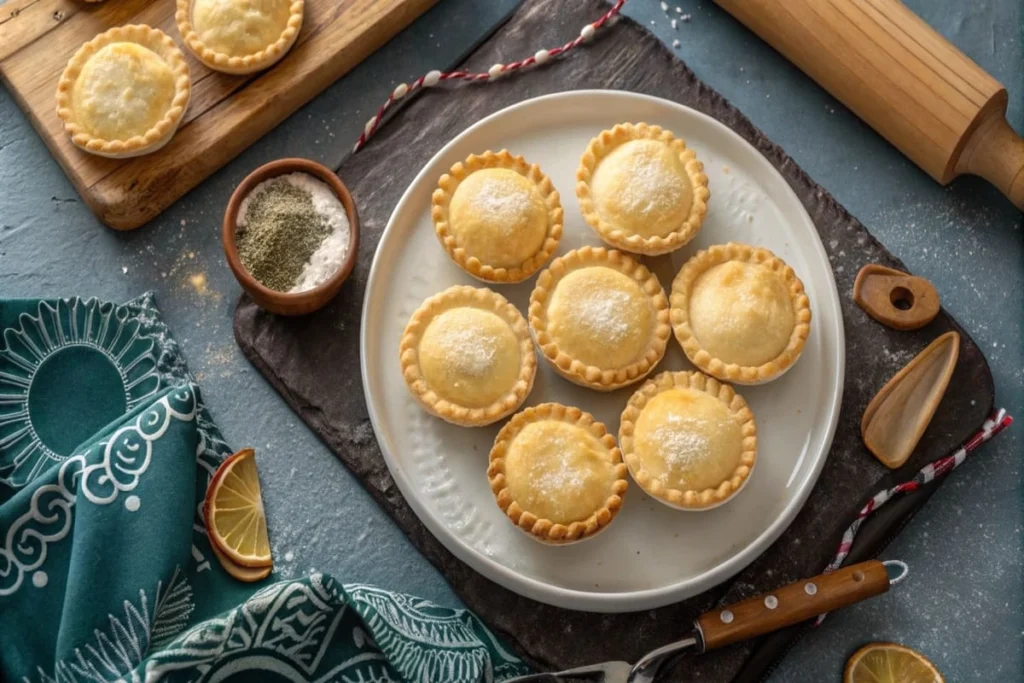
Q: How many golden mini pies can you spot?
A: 9